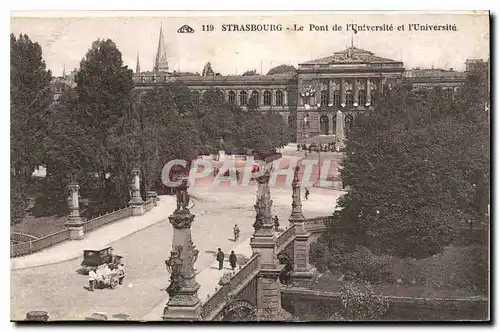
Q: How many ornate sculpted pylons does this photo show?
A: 5